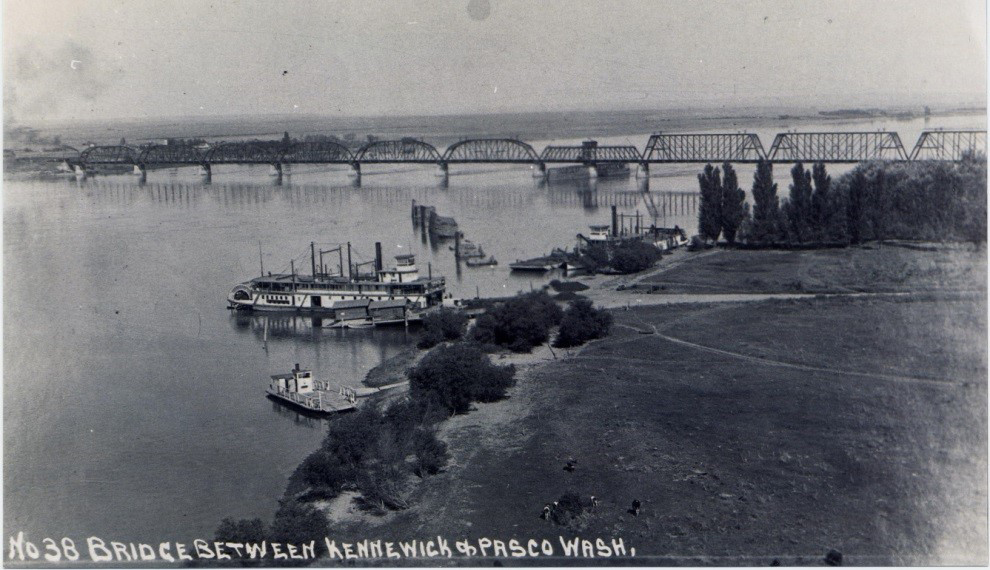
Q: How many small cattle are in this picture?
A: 5